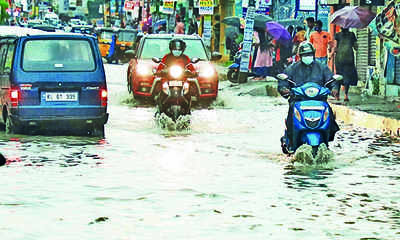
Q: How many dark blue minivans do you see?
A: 1